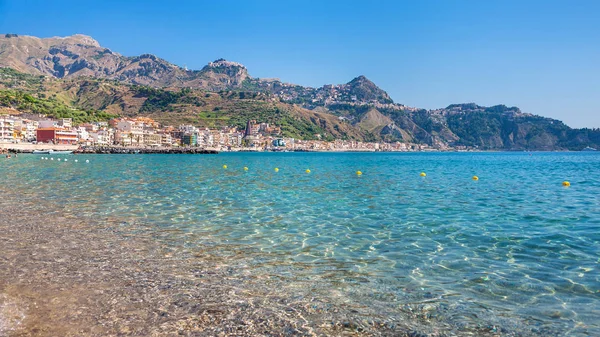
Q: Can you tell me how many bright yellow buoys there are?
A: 8